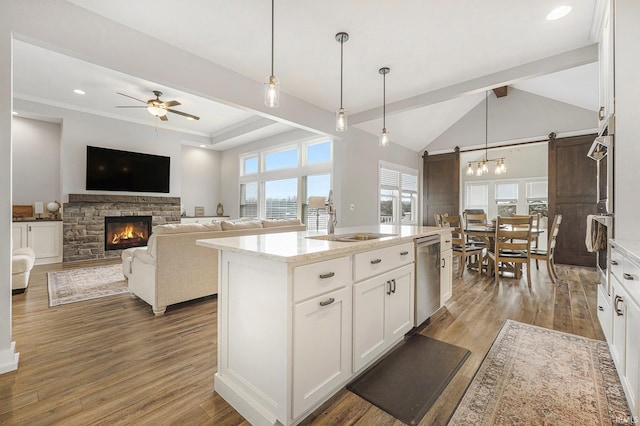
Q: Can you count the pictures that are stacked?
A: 0